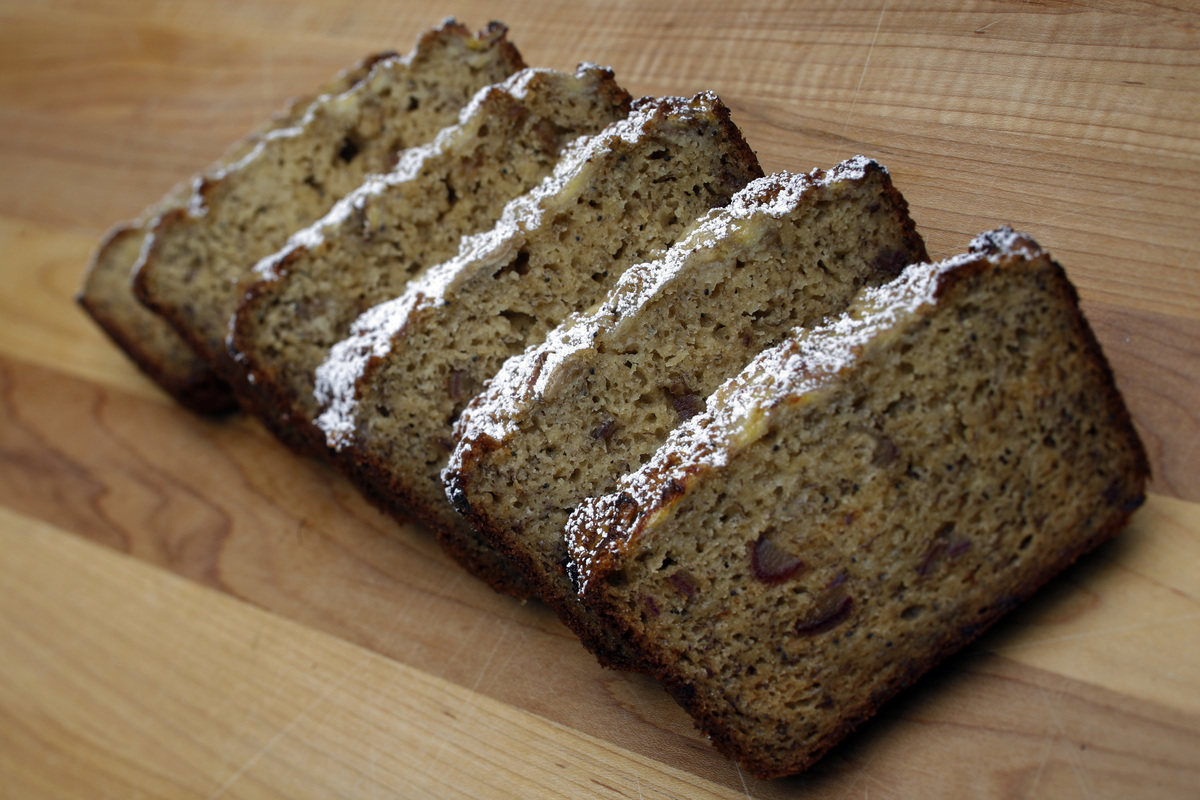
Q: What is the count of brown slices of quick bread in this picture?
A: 6